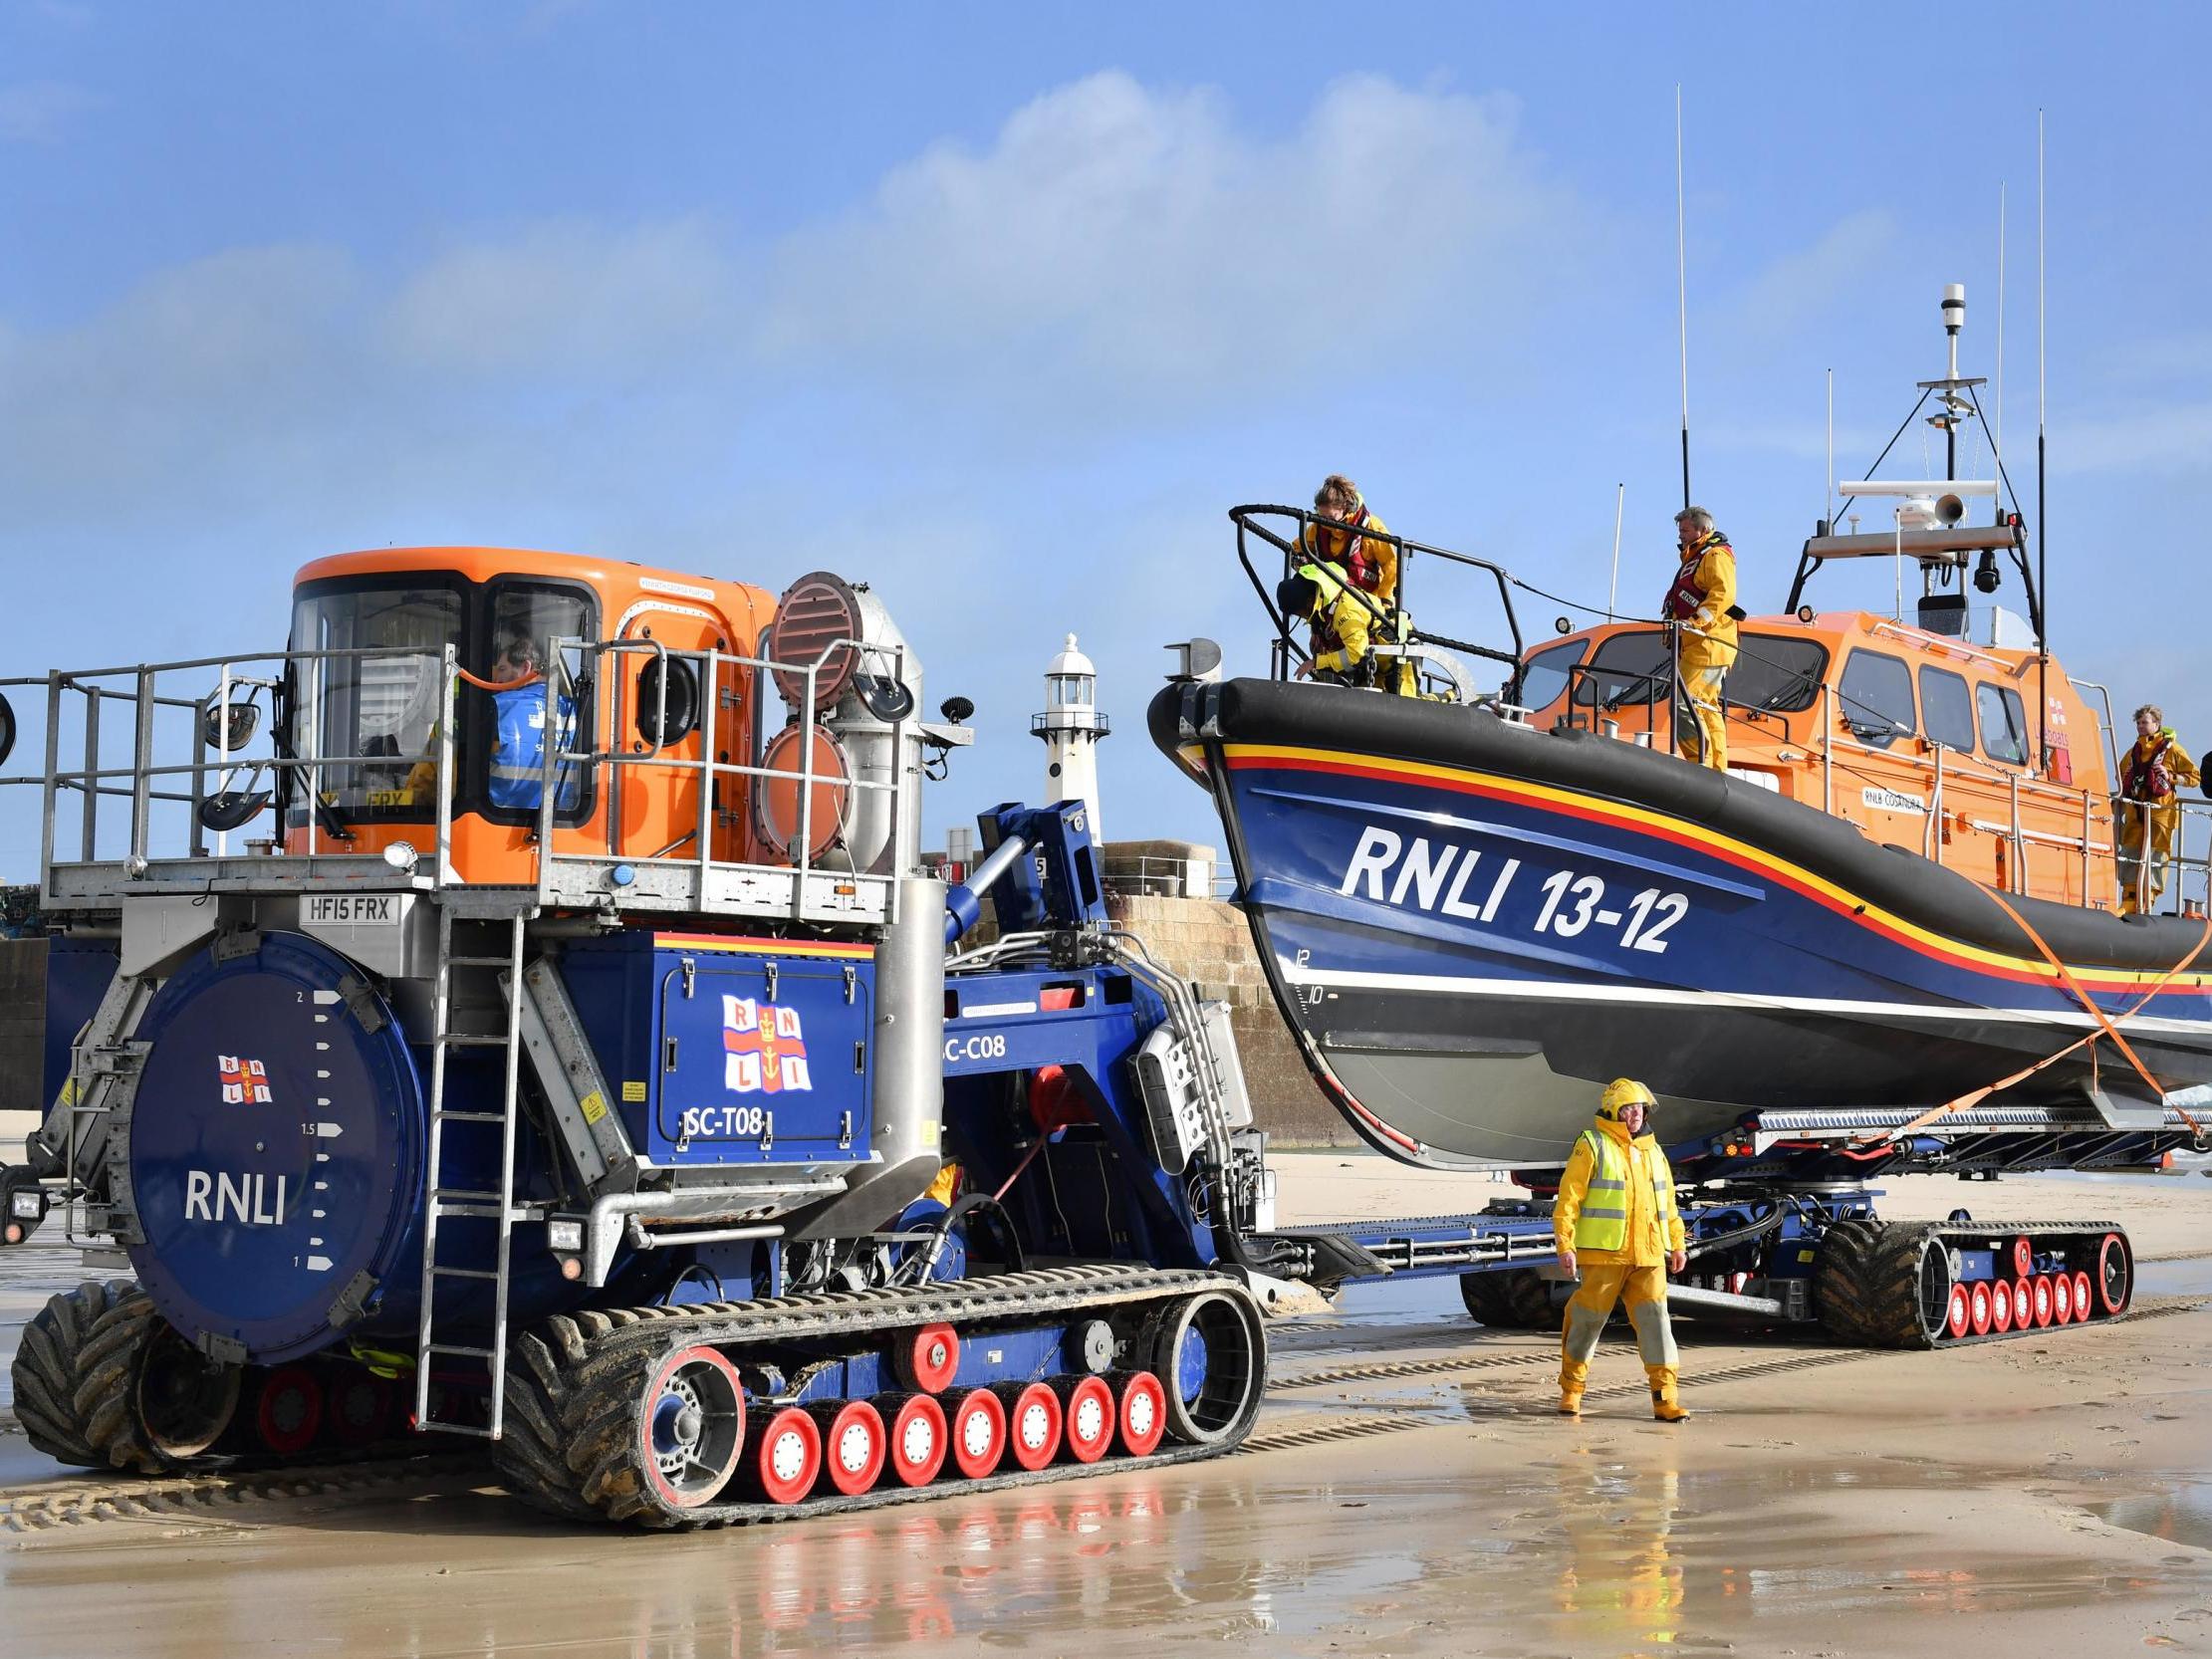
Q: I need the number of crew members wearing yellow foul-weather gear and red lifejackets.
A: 4